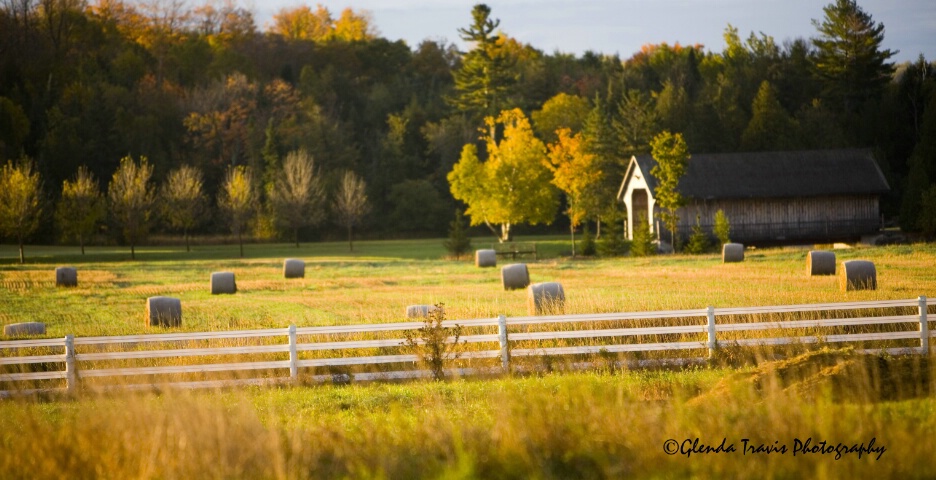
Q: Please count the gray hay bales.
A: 12